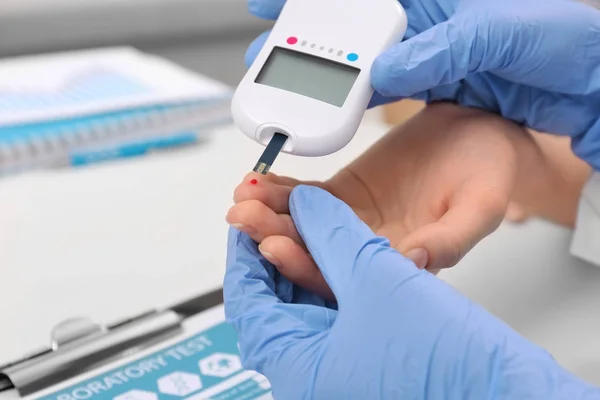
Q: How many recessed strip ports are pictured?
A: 1